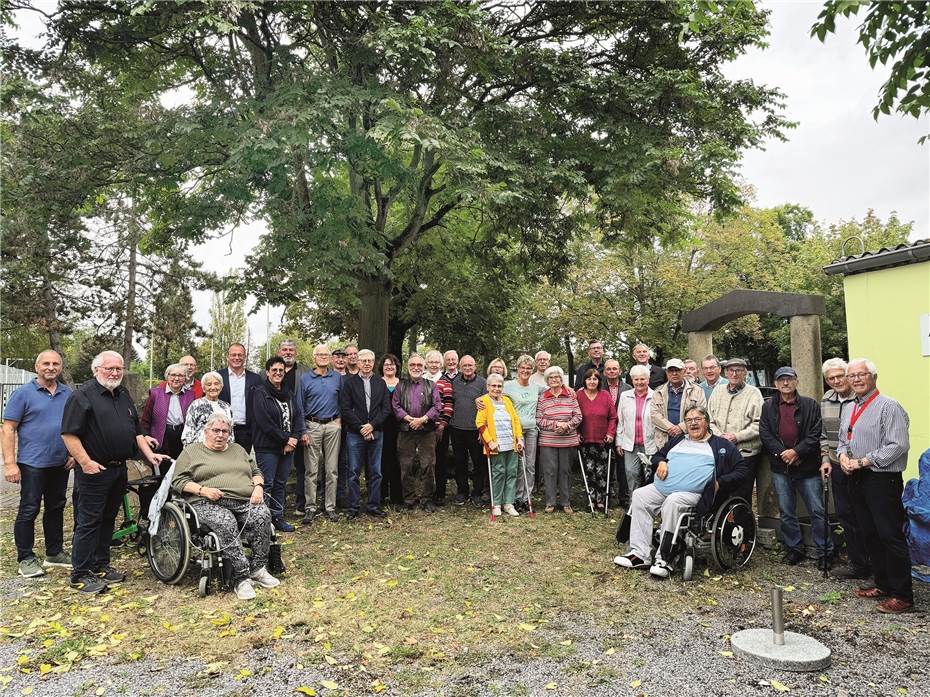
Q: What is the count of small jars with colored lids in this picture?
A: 0